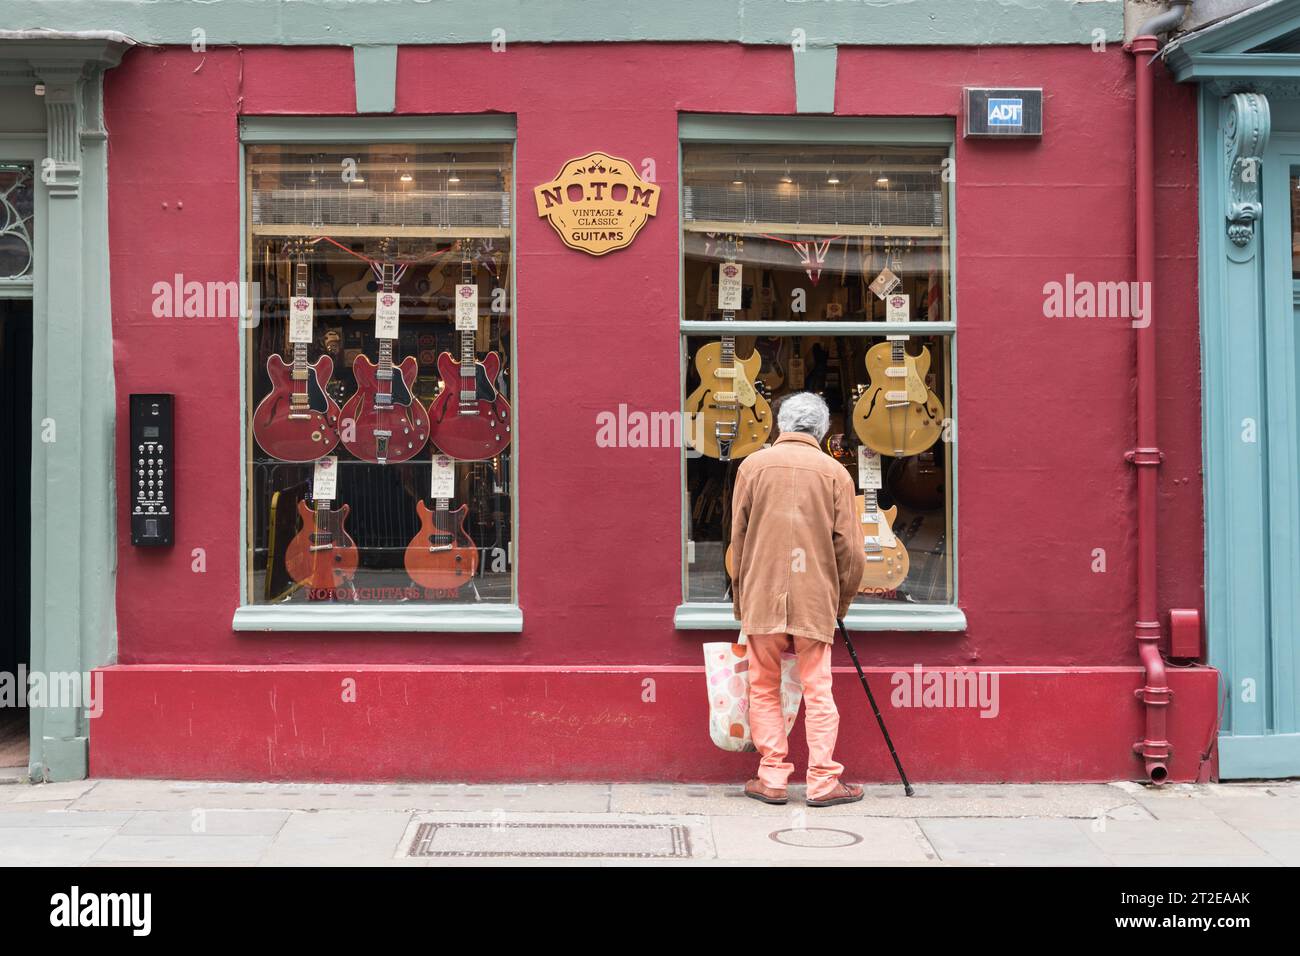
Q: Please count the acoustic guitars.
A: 0